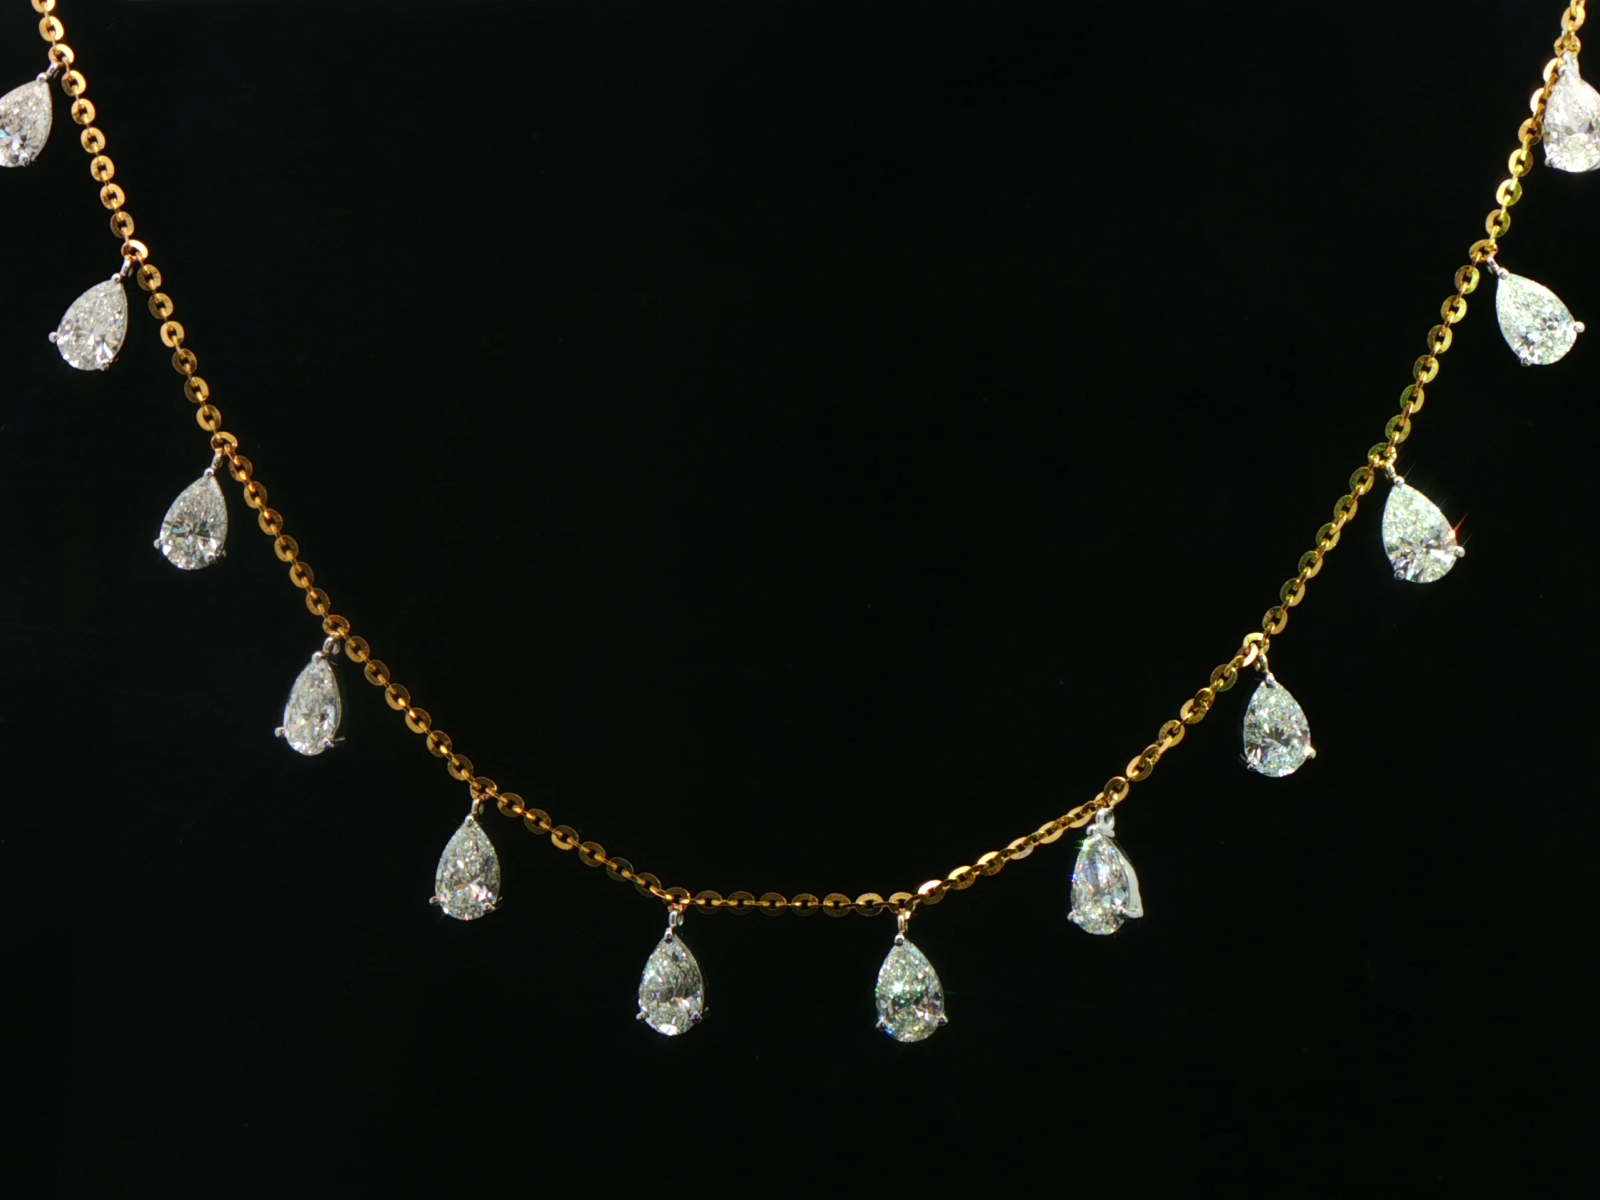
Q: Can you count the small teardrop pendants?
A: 12